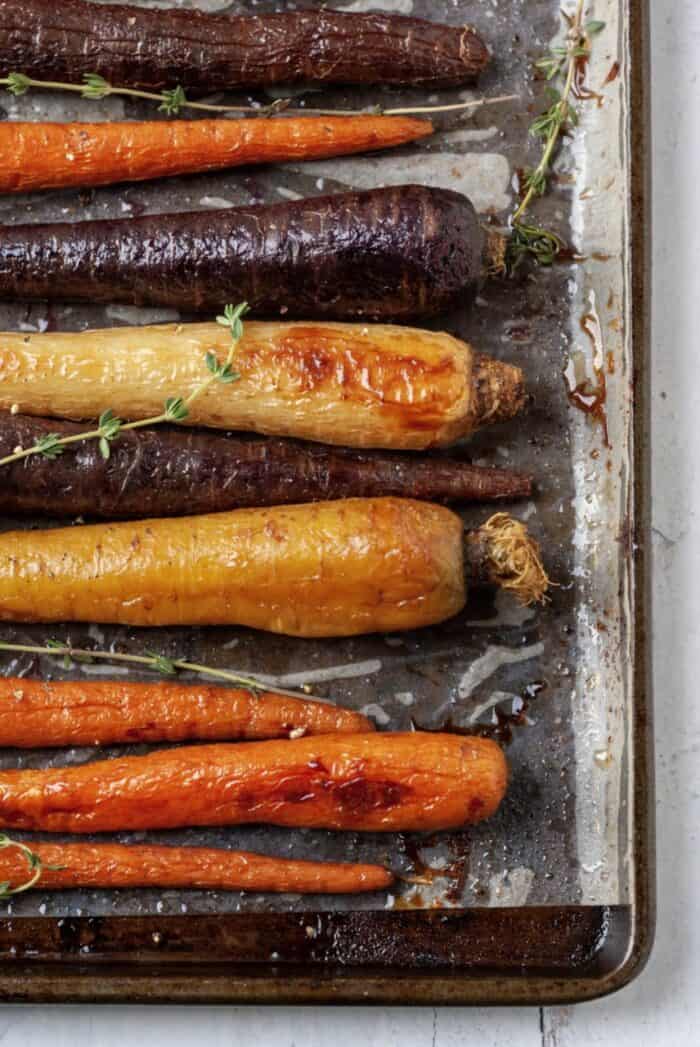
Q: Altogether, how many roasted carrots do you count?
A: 9